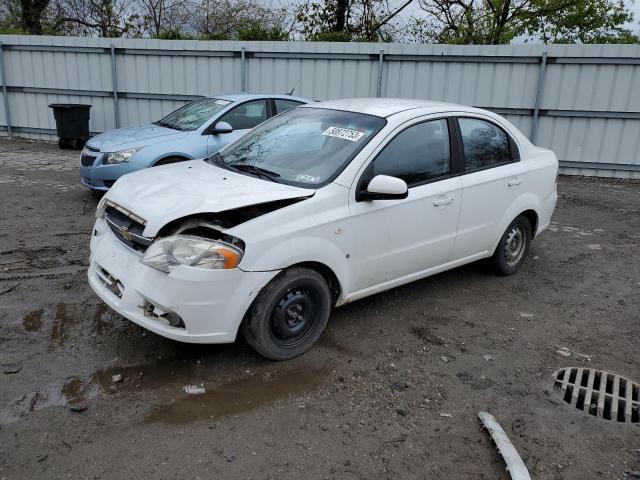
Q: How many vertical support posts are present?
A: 5